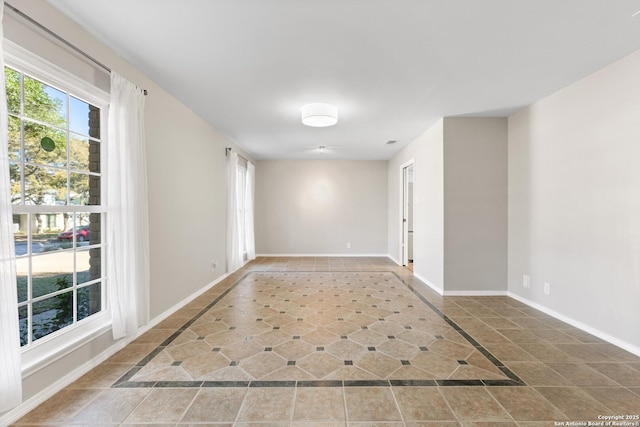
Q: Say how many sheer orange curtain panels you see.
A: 0